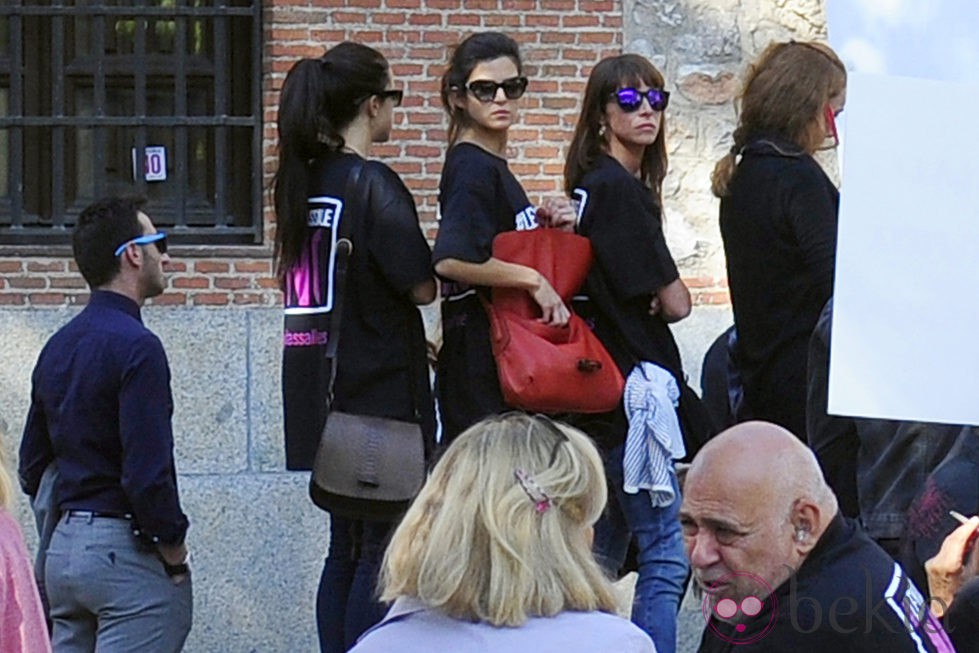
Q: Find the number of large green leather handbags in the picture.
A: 0